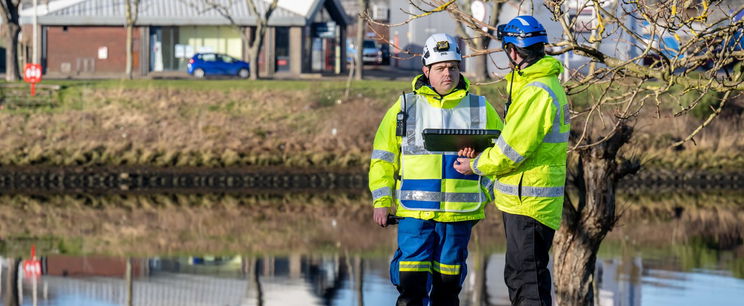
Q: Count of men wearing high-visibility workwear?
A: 2